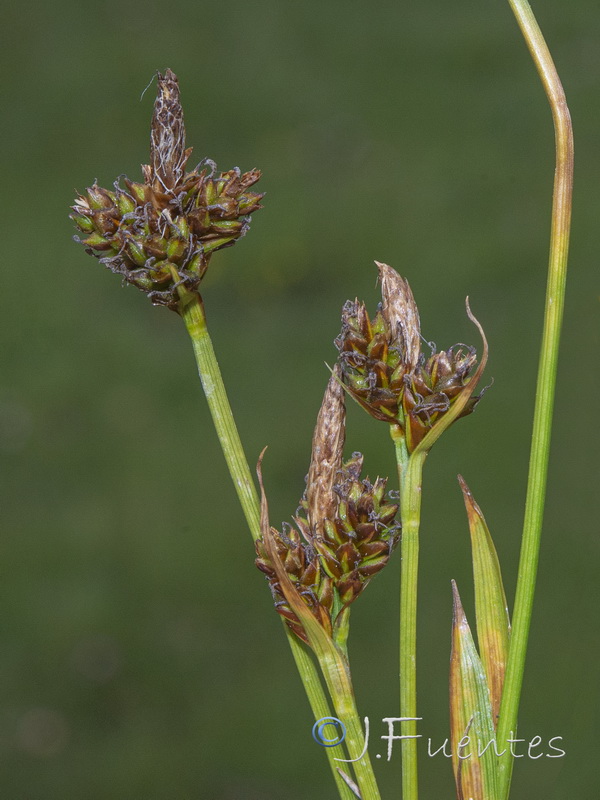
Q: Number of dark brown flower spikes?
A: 3